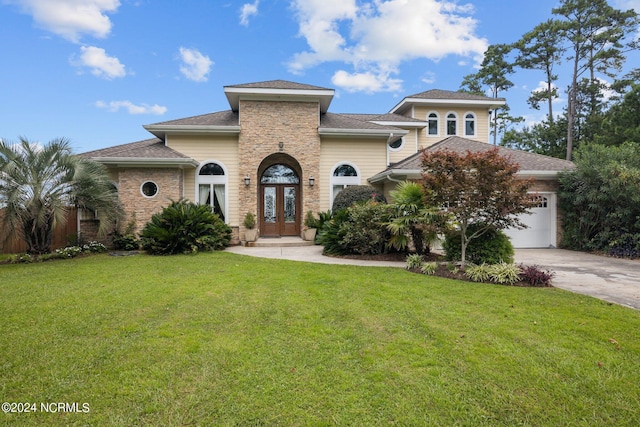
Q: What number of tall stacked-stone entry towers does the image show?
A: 1